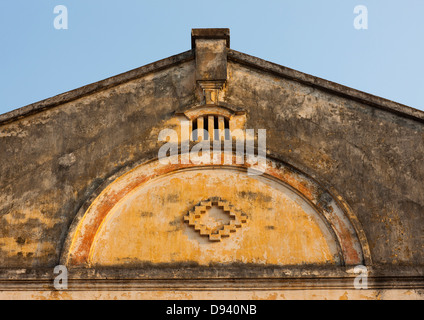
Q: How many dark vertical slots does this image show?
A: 4